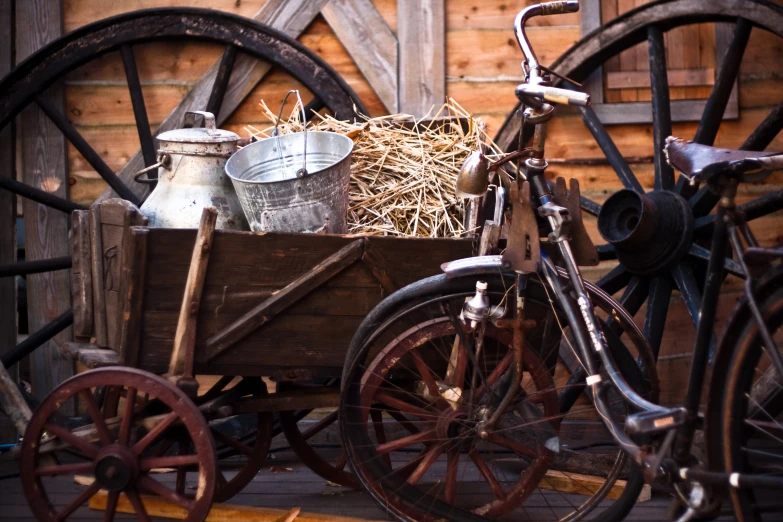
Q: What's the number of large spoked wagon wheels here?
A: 2